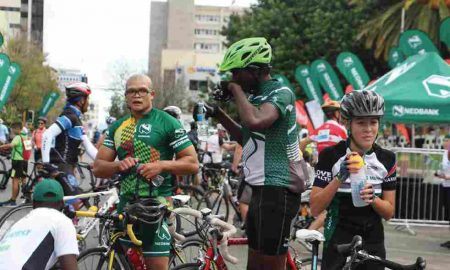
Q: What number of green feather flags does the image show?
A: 11